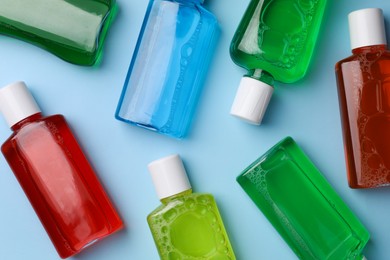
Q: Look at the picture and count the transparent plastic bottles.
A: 7